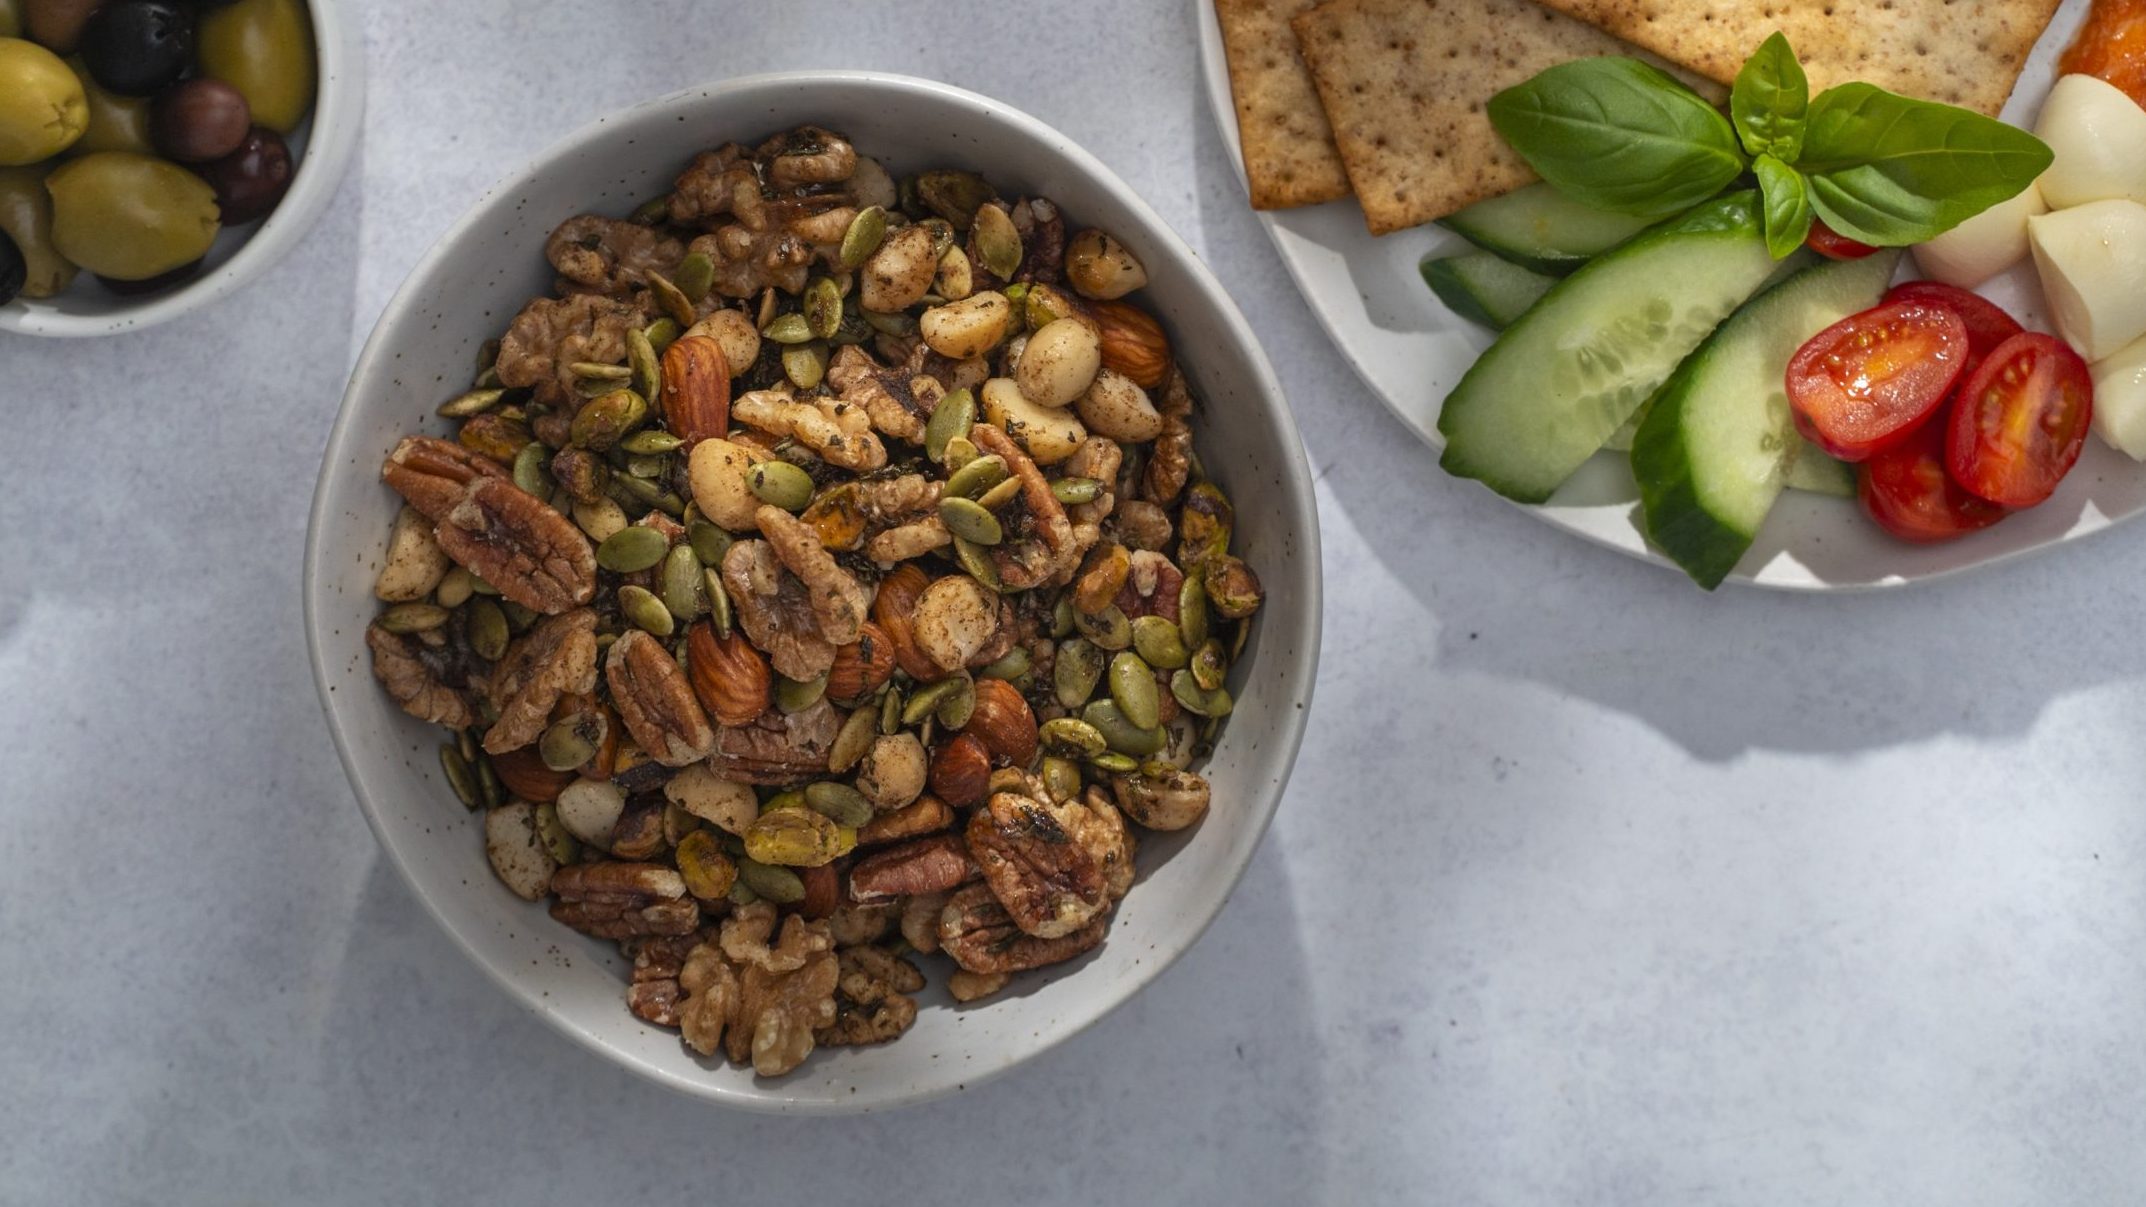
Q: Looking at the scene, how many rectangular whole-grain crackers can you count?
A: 3